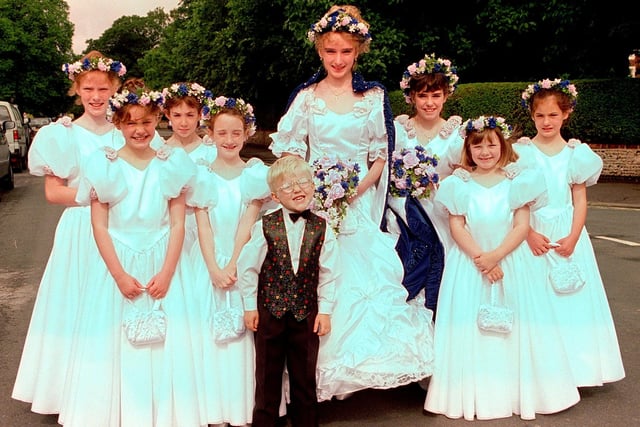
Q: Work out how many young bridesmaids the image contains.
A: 7